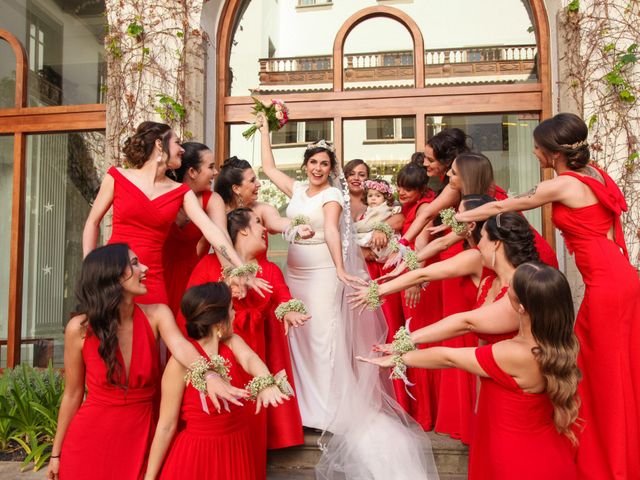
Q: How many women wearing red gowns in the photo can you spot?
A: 14